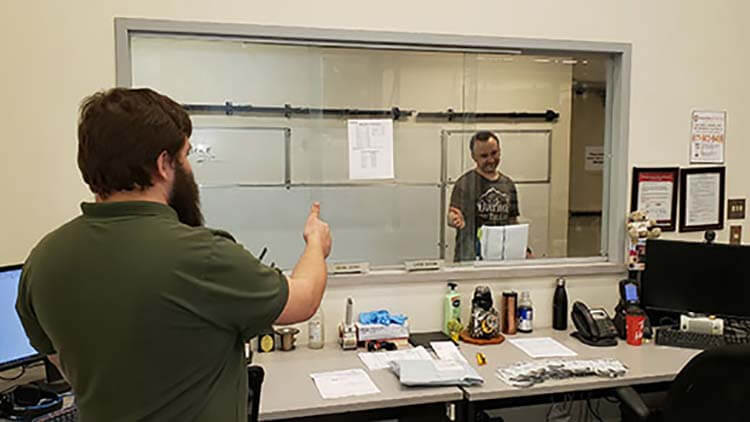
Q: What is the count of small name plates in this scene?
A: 2